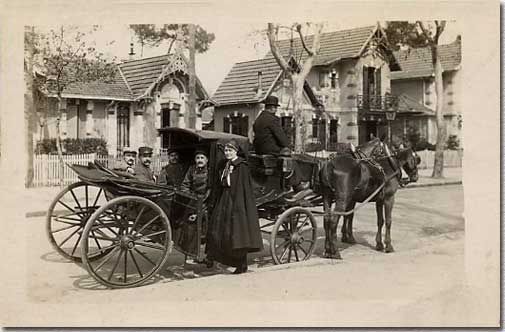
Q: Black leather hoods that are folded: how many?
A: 1